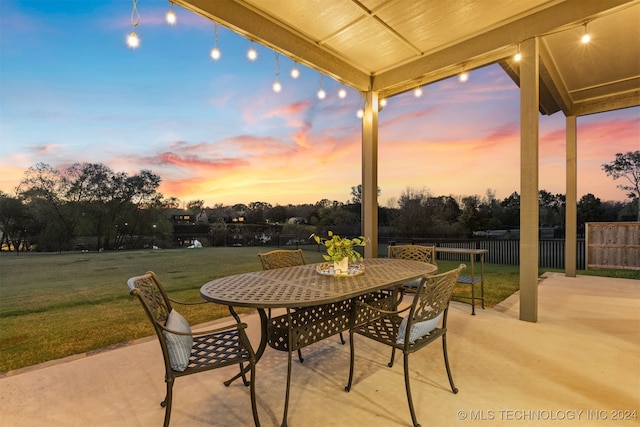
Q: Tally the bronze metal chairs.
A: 4